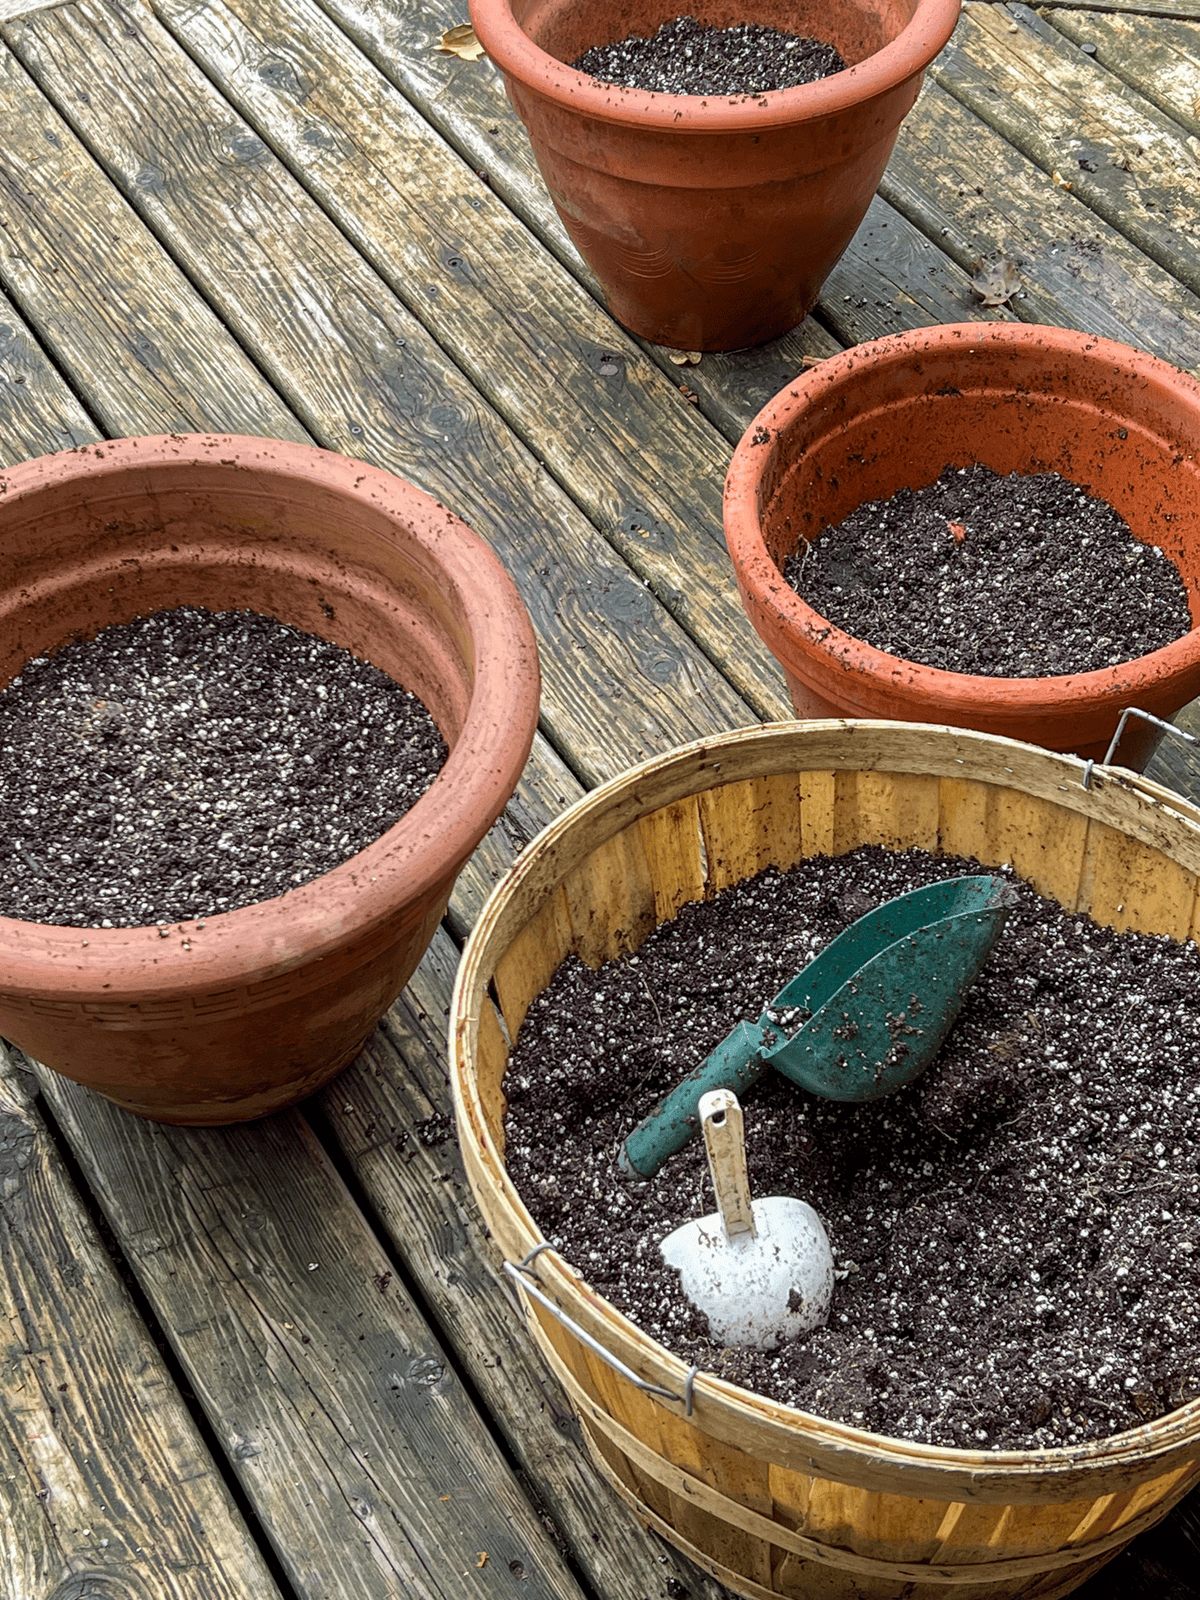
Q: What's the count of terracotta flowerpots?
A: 3